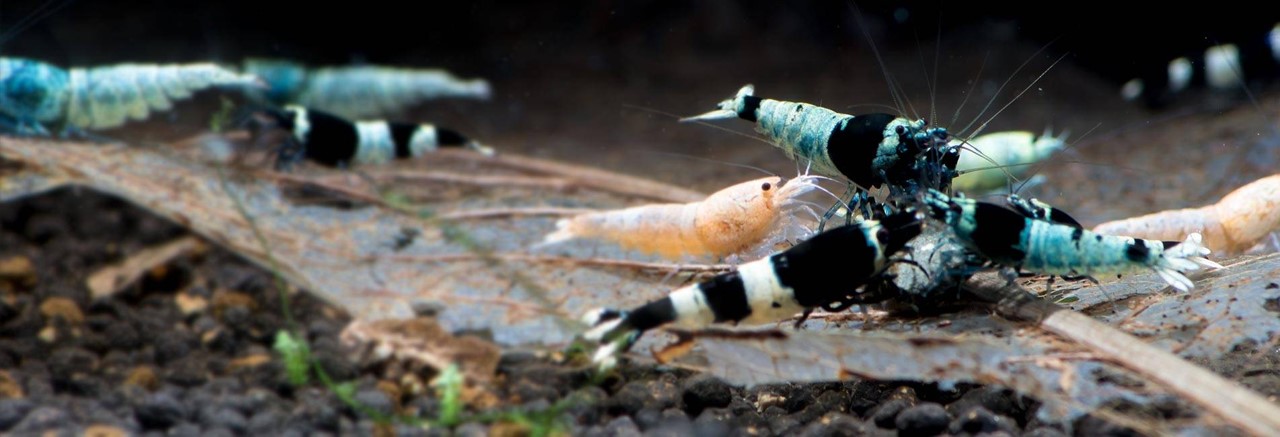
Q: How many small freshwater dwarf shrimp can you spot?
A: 11